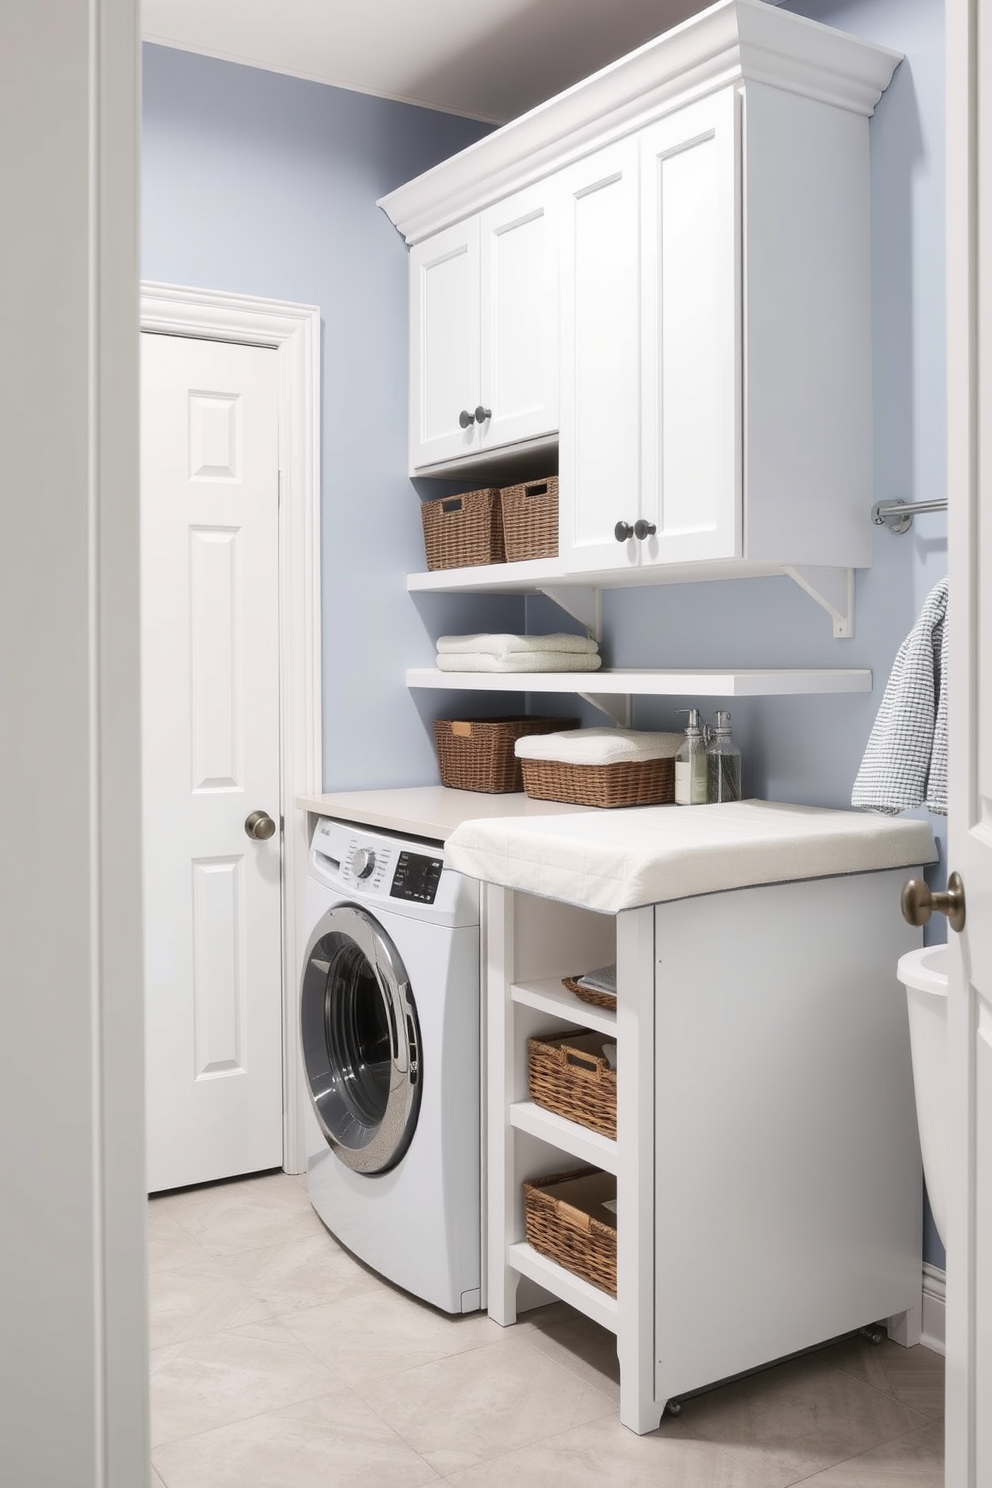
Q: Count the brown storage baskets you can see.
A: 7